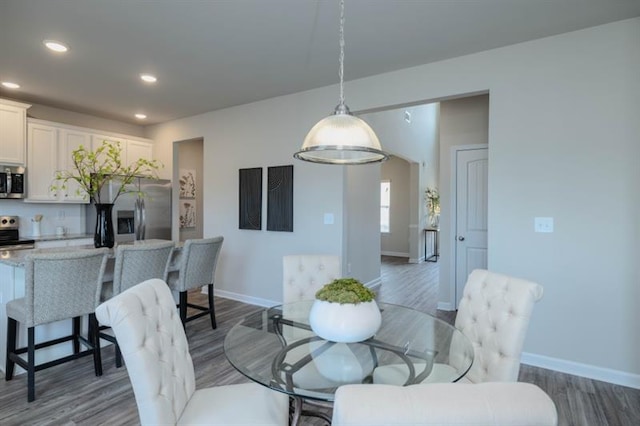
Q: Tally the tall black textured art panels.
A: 2